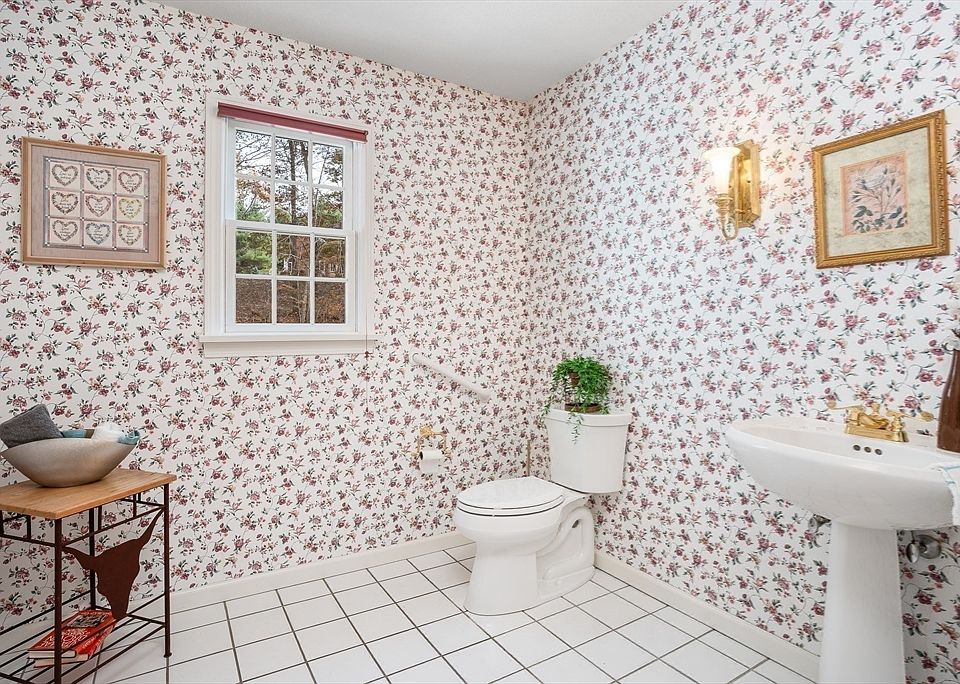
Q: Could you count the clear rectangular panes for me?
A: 12